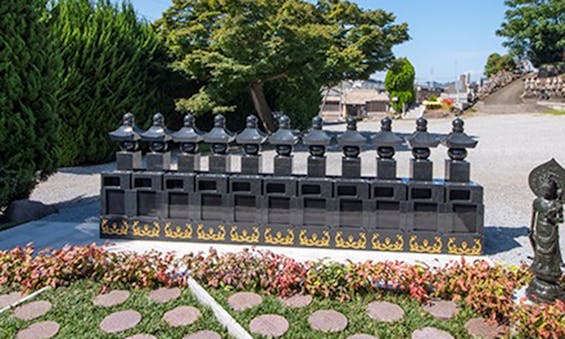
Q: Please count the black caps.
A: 11